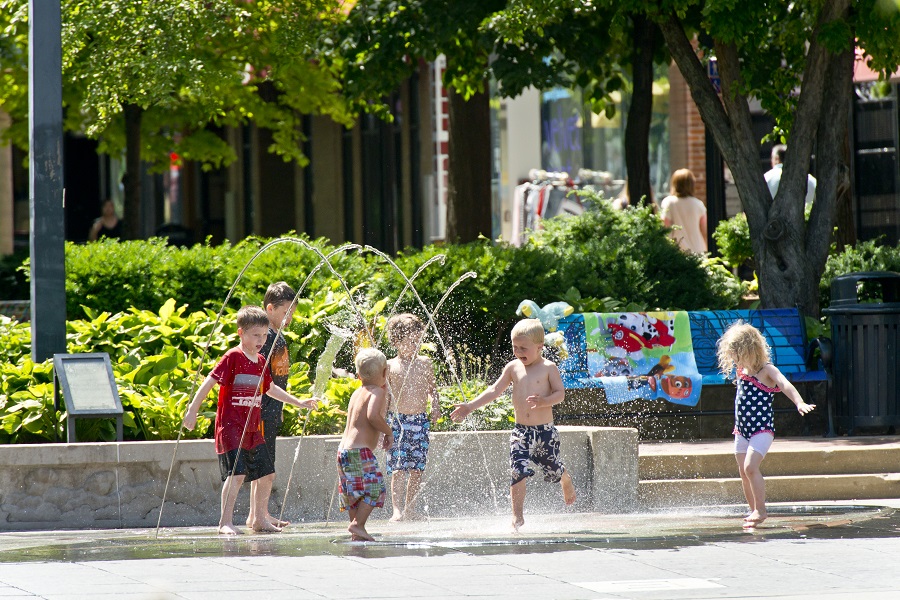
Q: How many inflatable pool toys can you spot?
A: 0